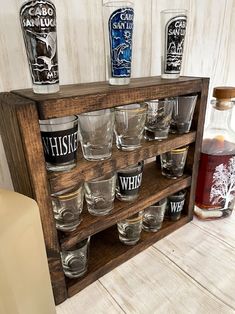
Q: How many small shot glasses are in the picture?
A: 13